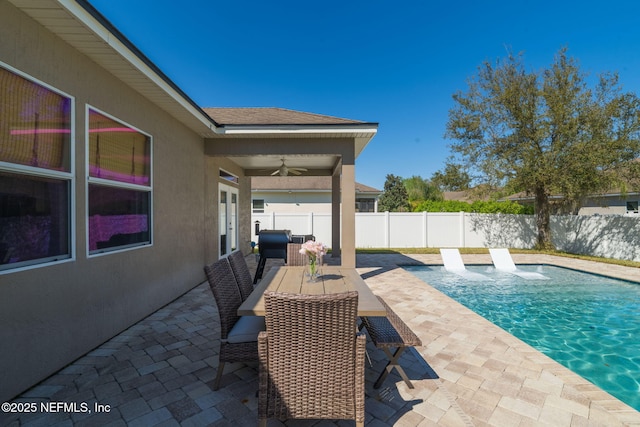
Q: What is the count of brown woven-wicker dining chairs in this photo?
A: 4